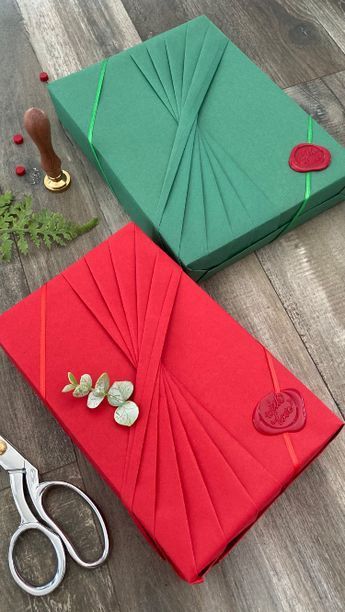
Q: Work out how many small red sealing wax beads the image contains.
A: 3